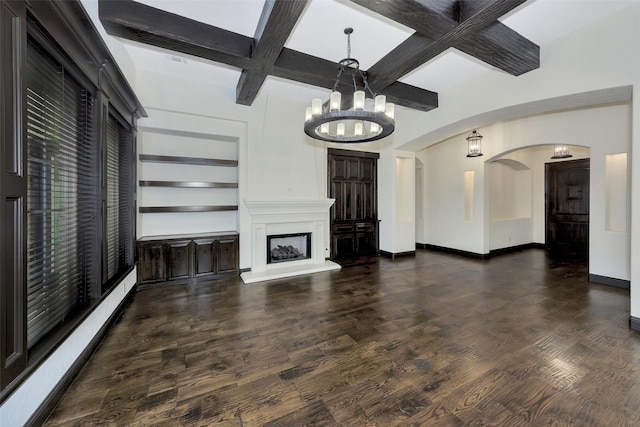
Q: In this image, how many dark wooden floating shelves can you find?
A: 3